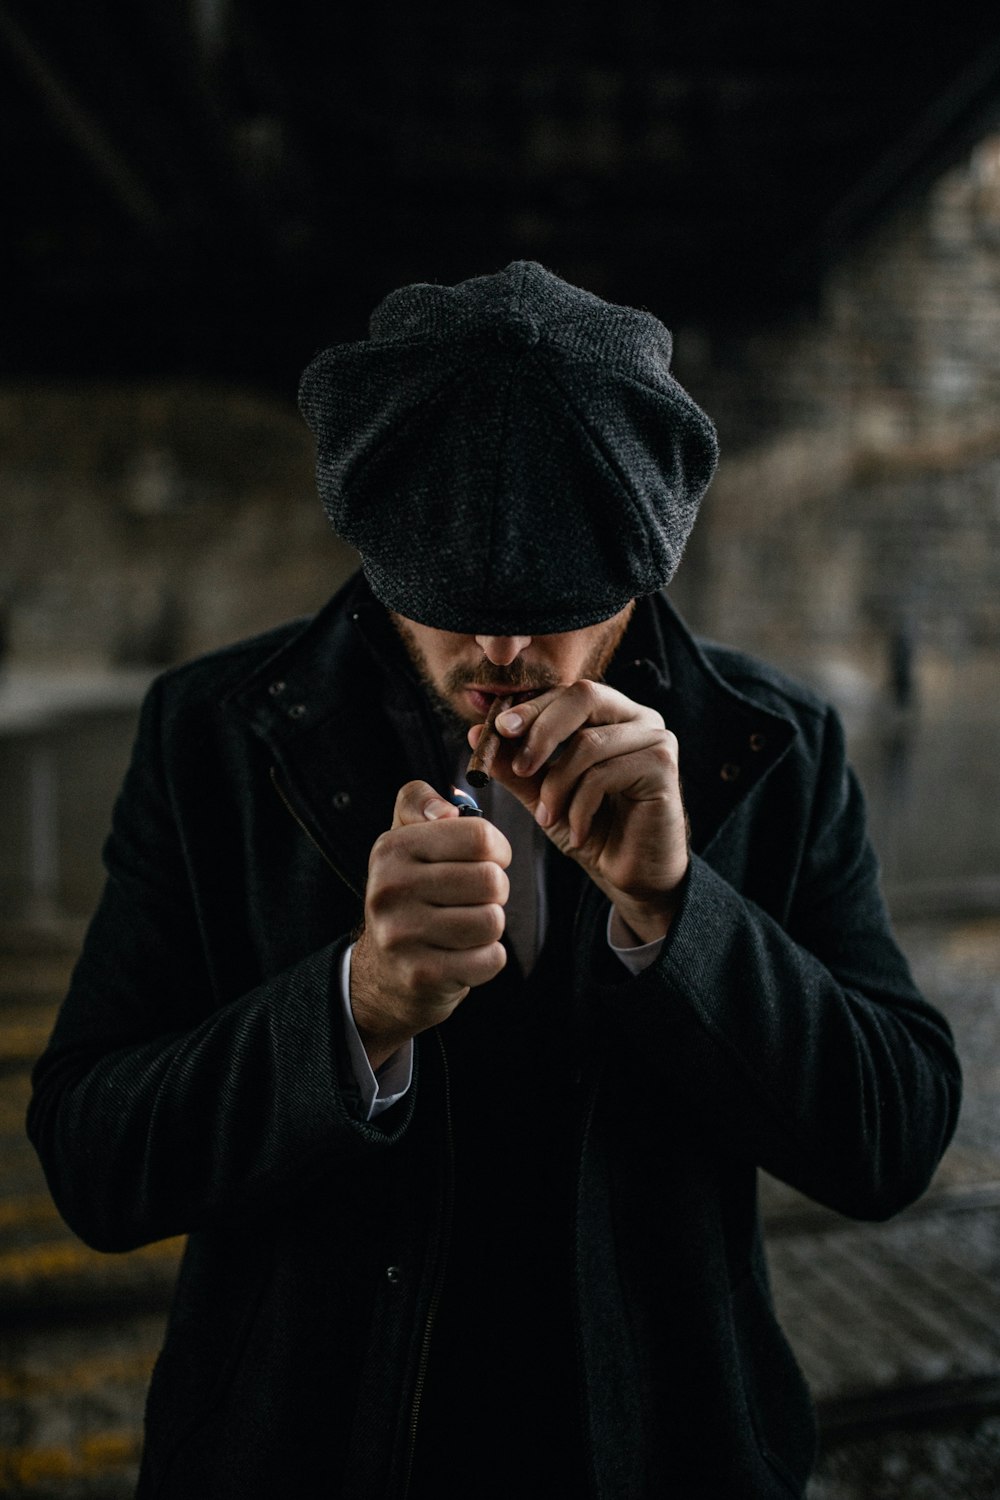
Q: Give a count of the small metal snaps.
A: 6